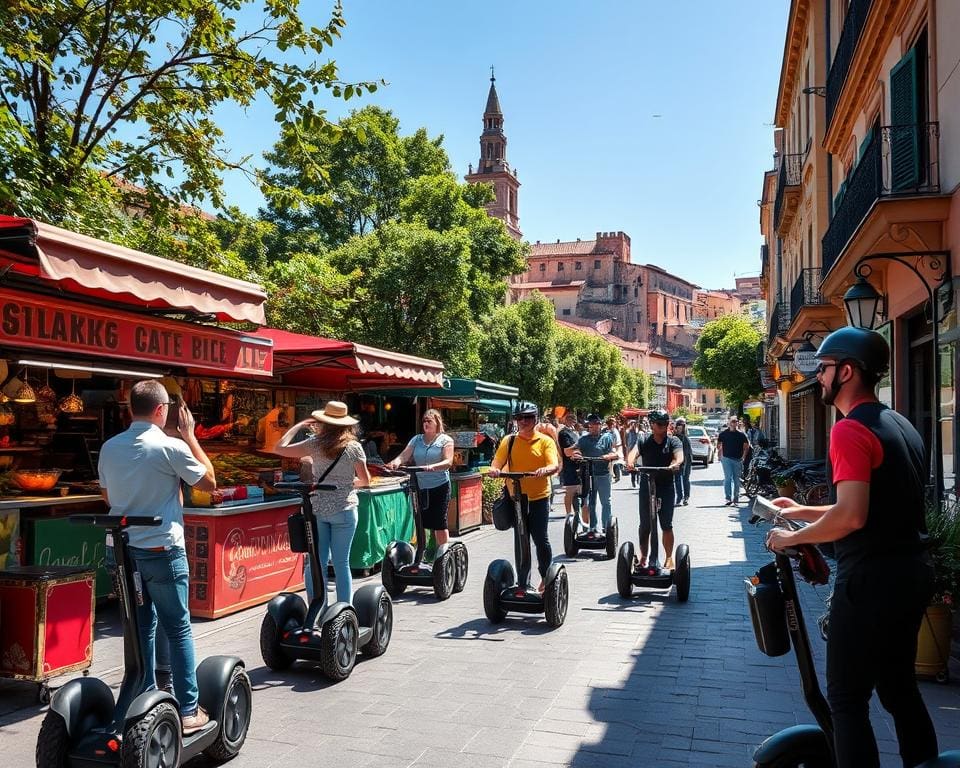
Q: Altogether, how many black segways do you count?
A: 7